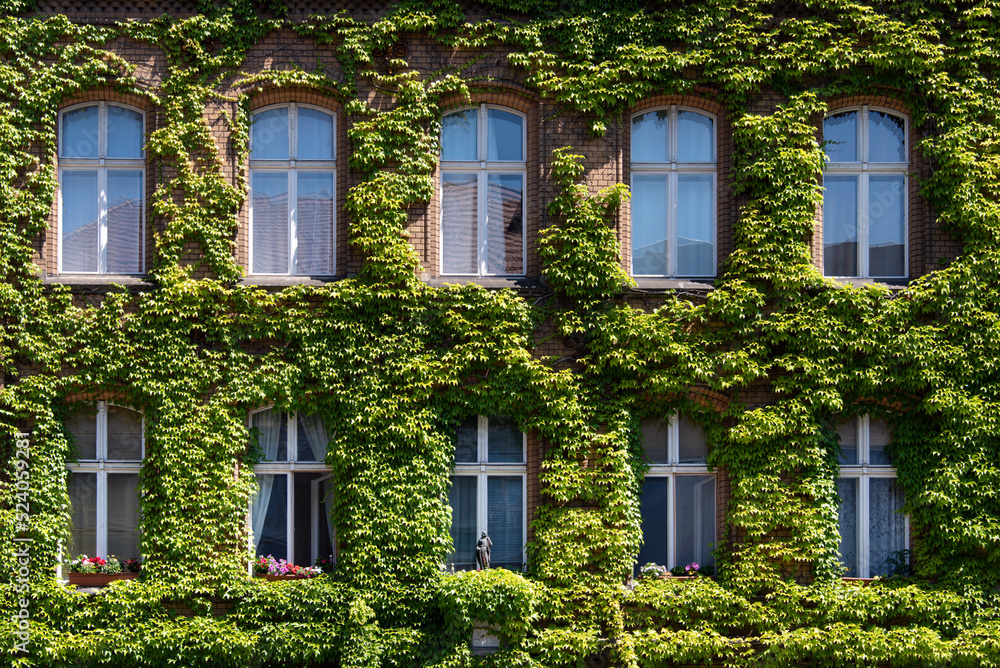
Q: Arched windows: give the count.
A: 10